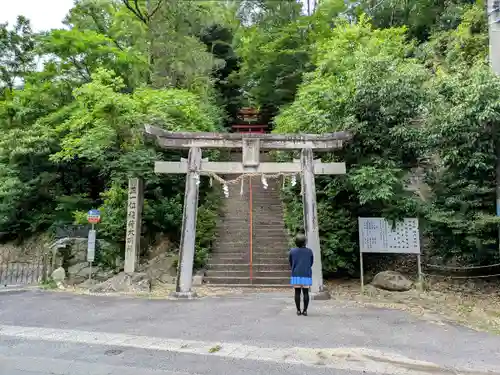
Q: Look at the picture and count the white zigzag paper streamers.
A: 4